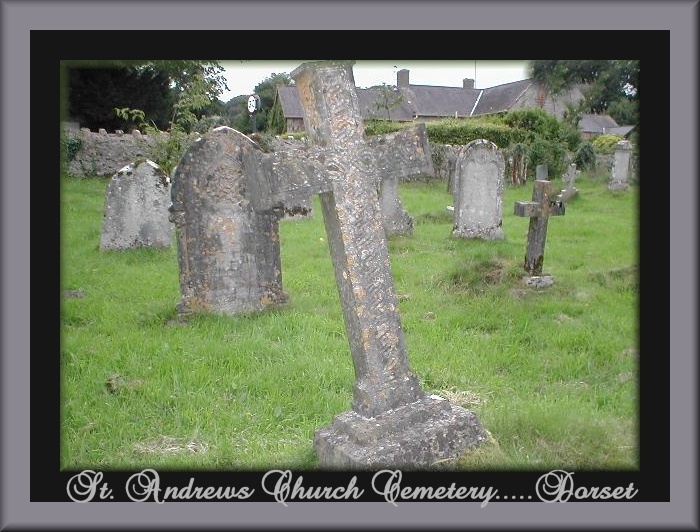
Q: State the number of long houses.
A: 1